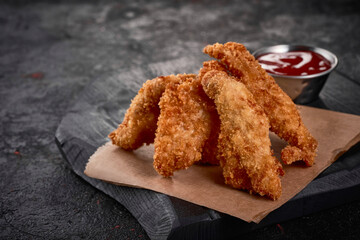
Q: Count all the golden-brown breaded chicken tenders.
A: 5